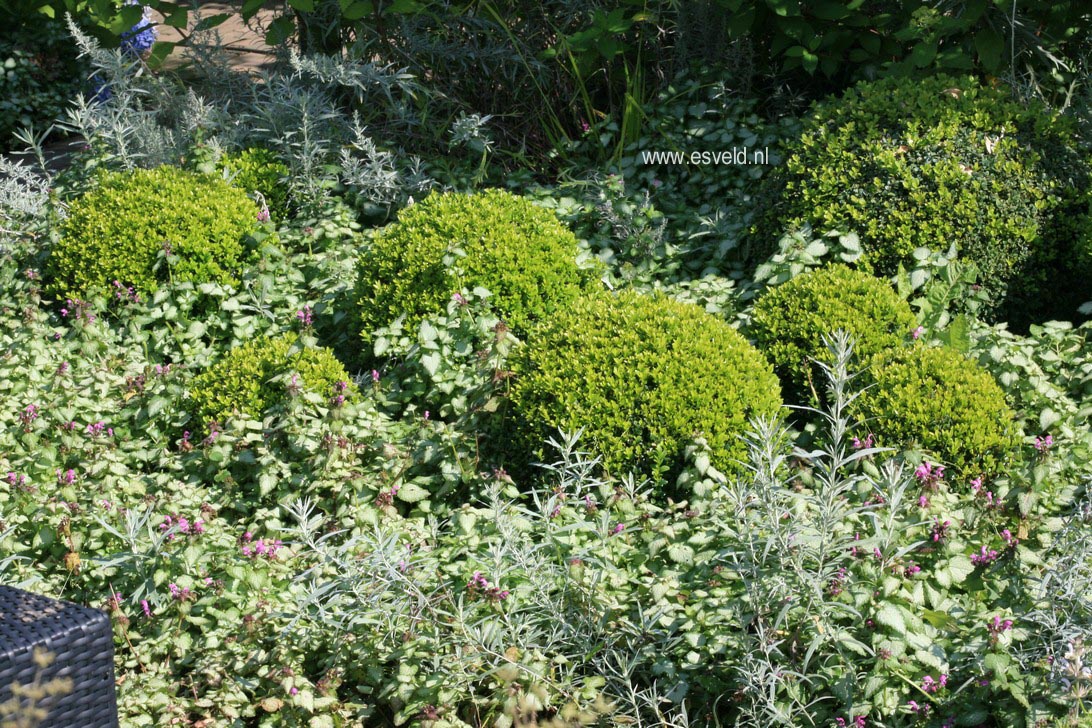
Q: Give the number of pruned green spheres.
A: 7